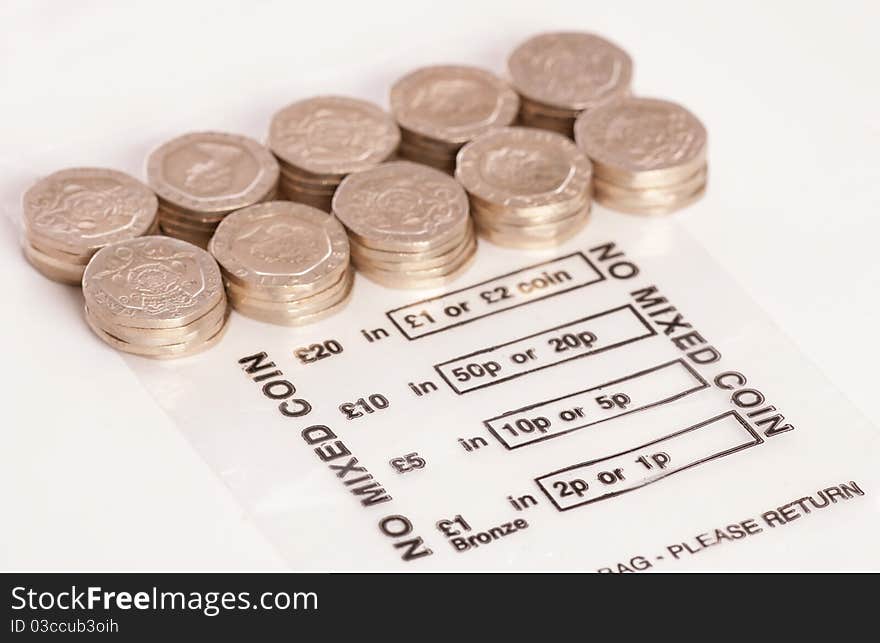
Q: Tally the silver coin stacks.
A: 10